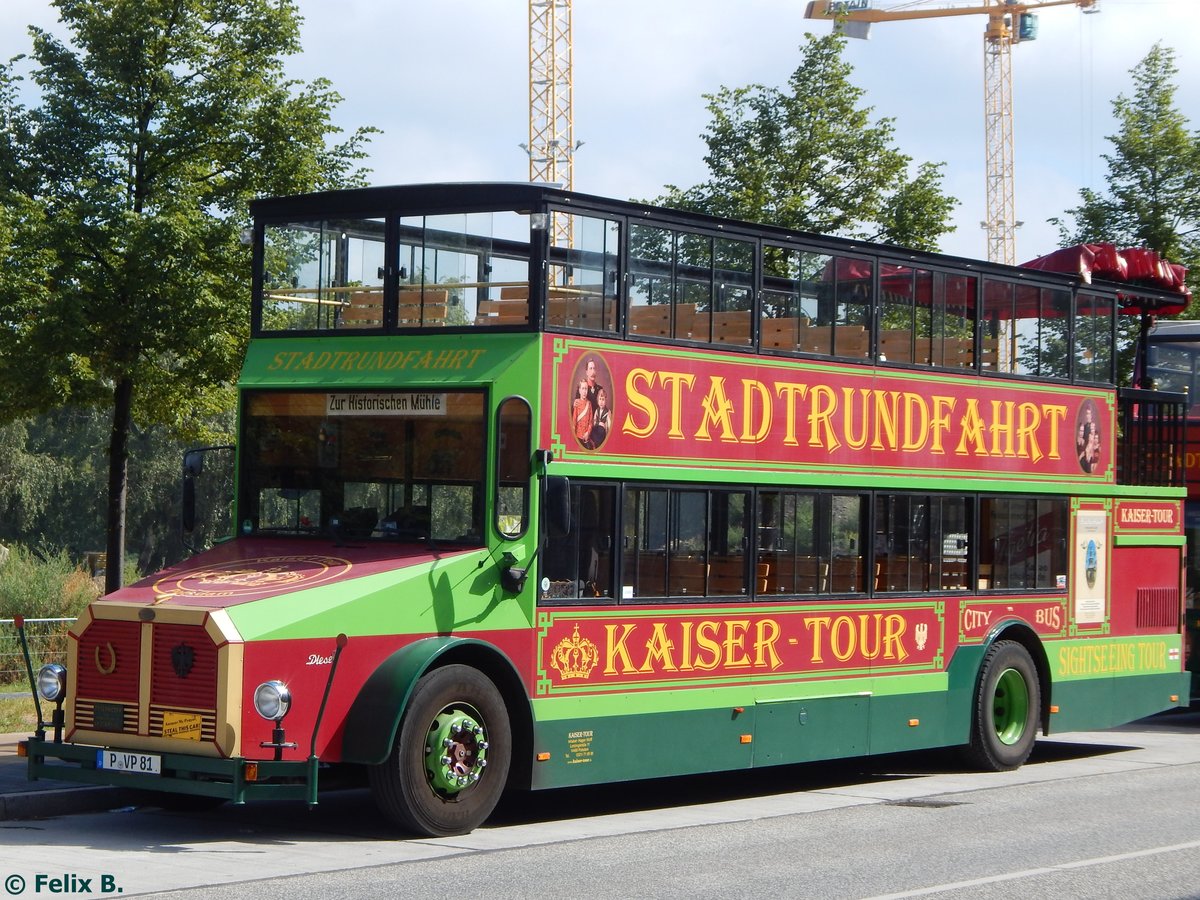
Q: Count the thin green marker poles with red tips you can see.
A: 2